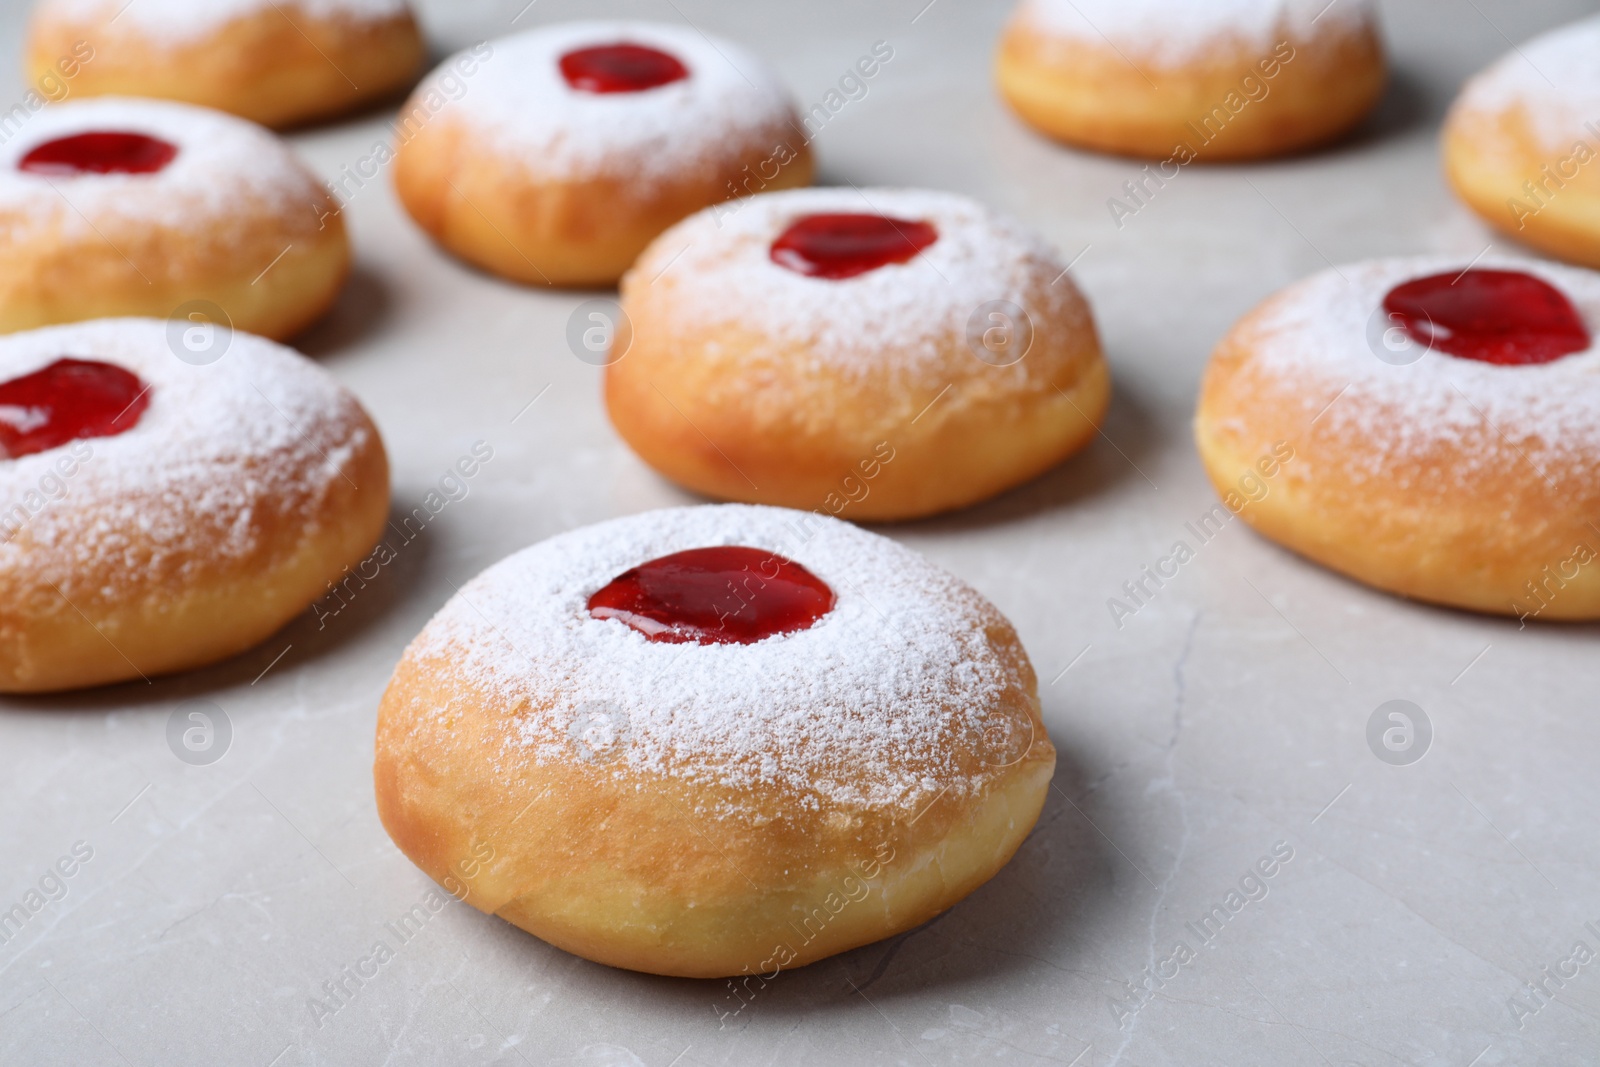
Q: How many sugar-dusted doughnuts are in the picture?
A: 9